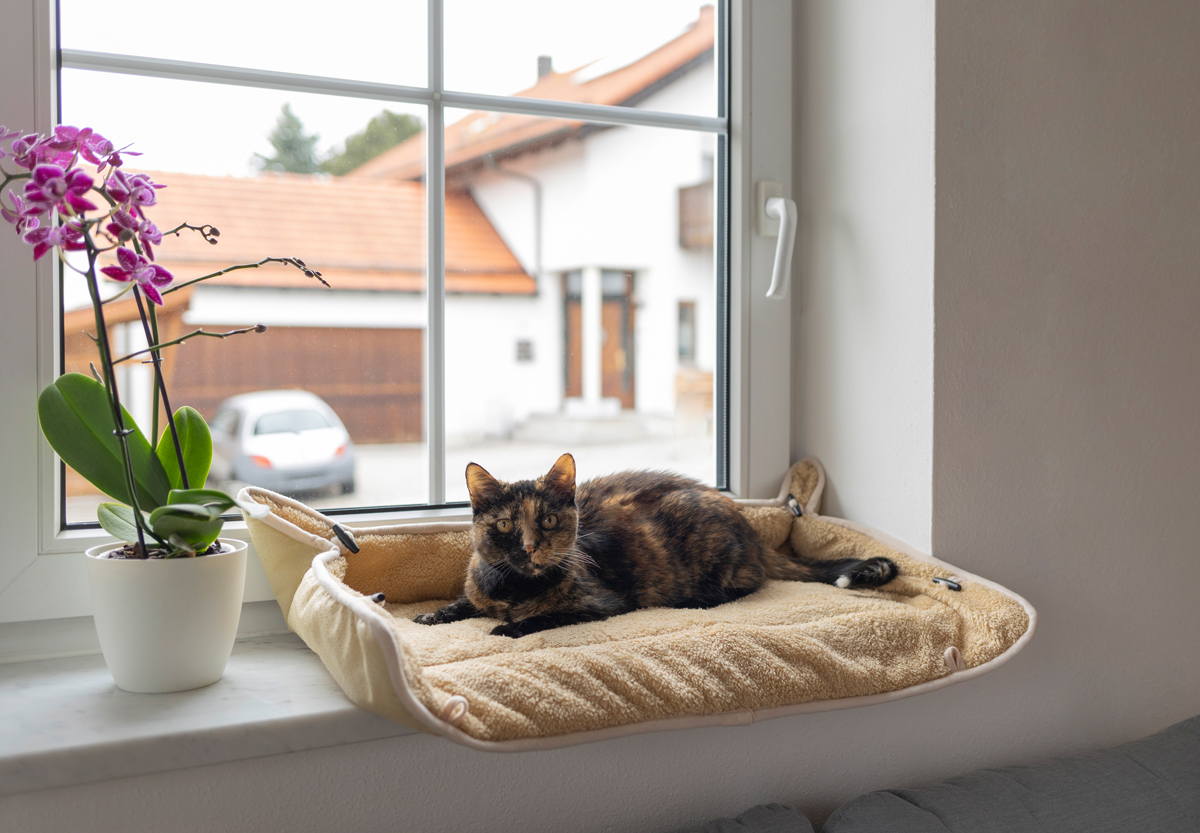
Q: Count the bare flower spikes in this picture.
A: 3